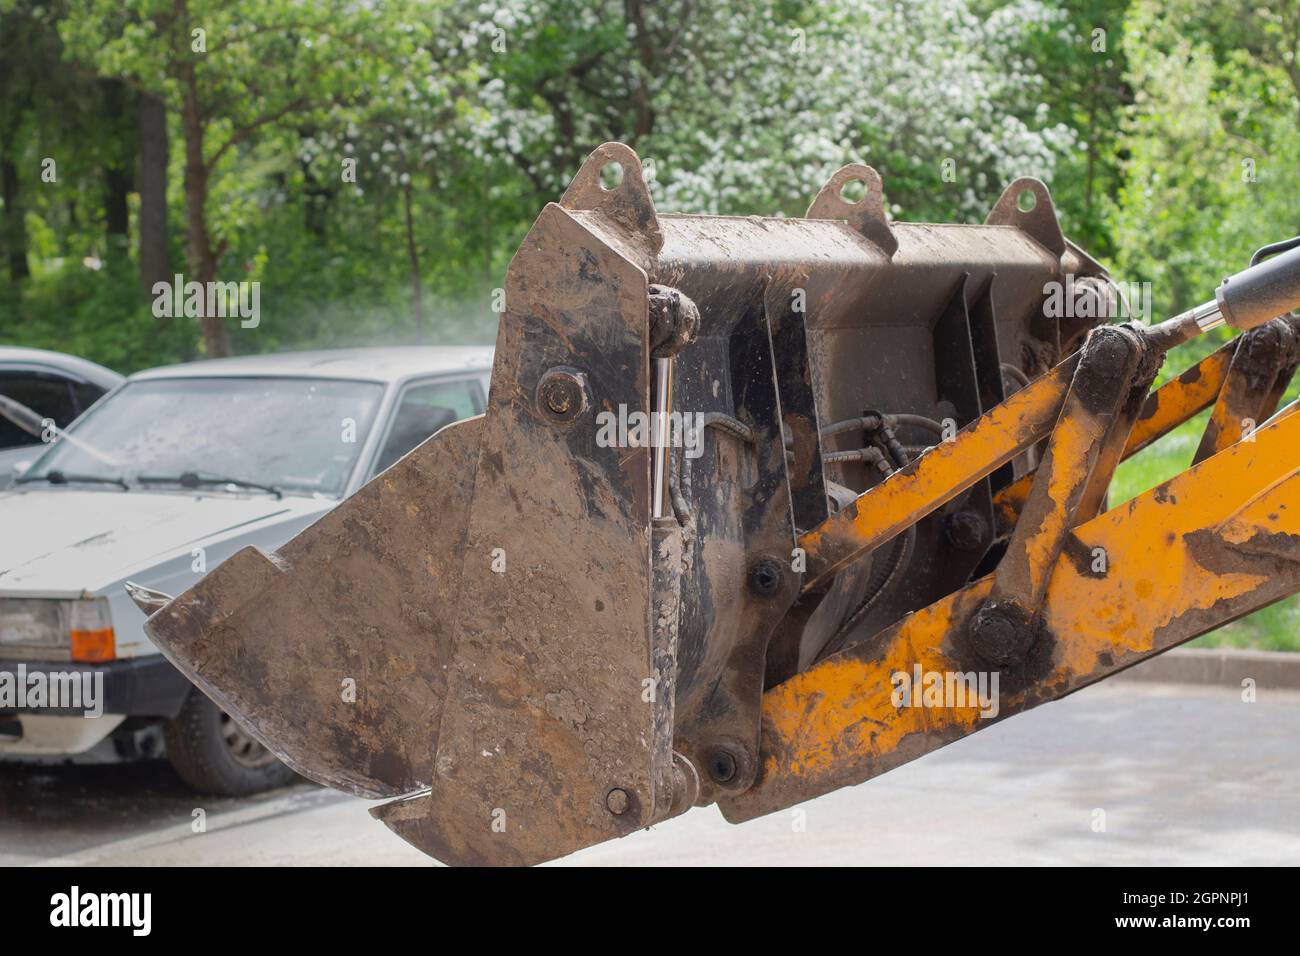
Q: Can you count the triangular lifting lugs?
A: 3